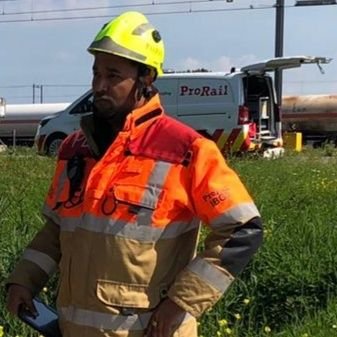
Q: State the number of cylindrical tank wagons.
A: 2